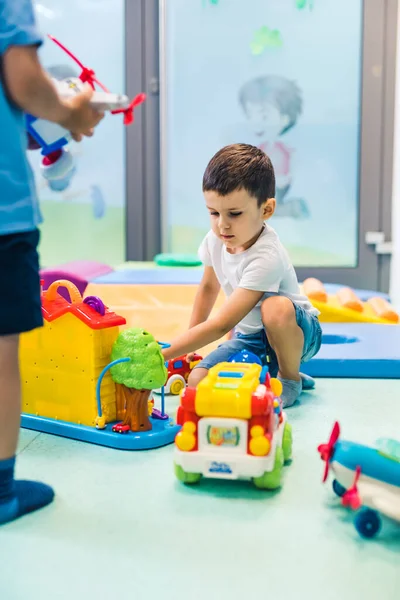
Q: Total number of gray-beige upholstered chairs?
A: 0